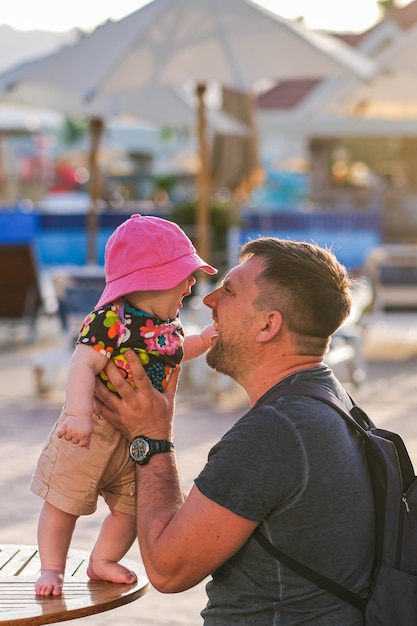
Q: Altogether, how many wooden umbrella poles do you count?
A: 2